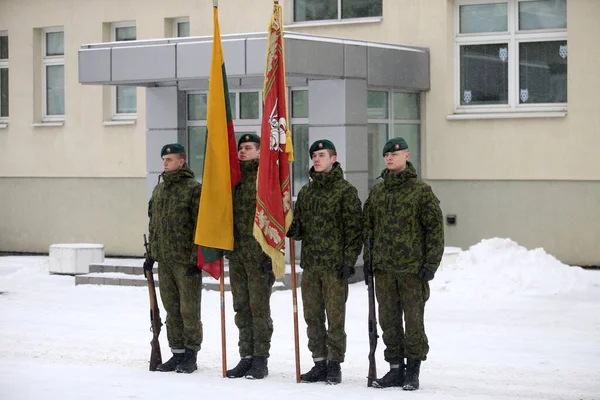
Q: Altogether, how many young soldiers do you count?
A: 4